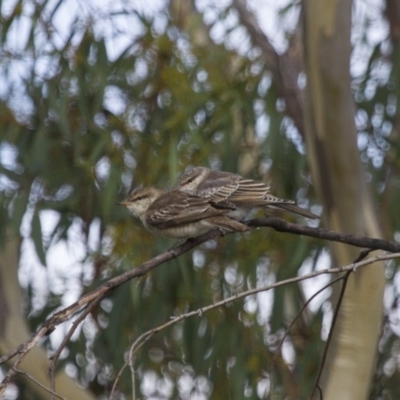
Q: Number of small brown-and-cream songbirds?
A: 2